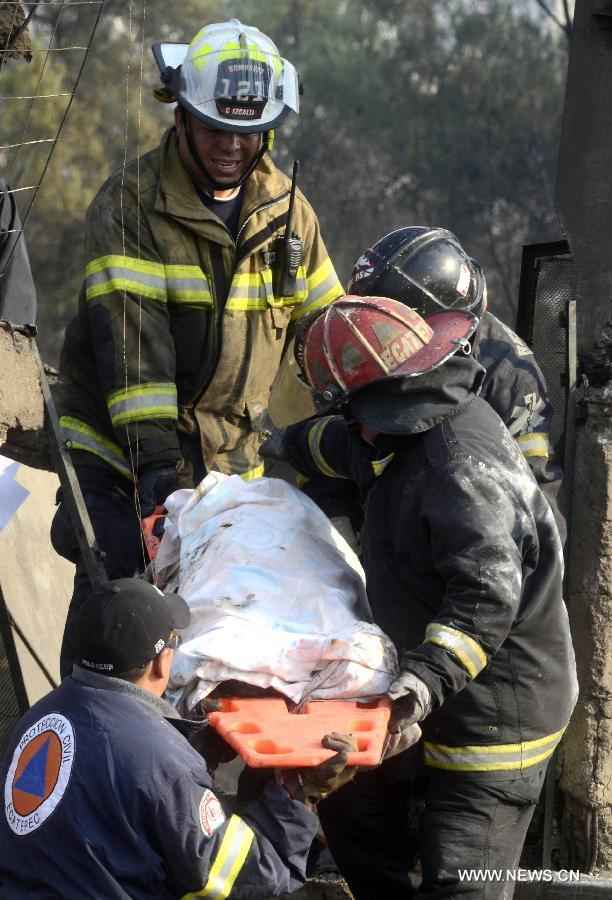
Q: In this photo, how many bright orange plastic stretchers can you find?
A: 1